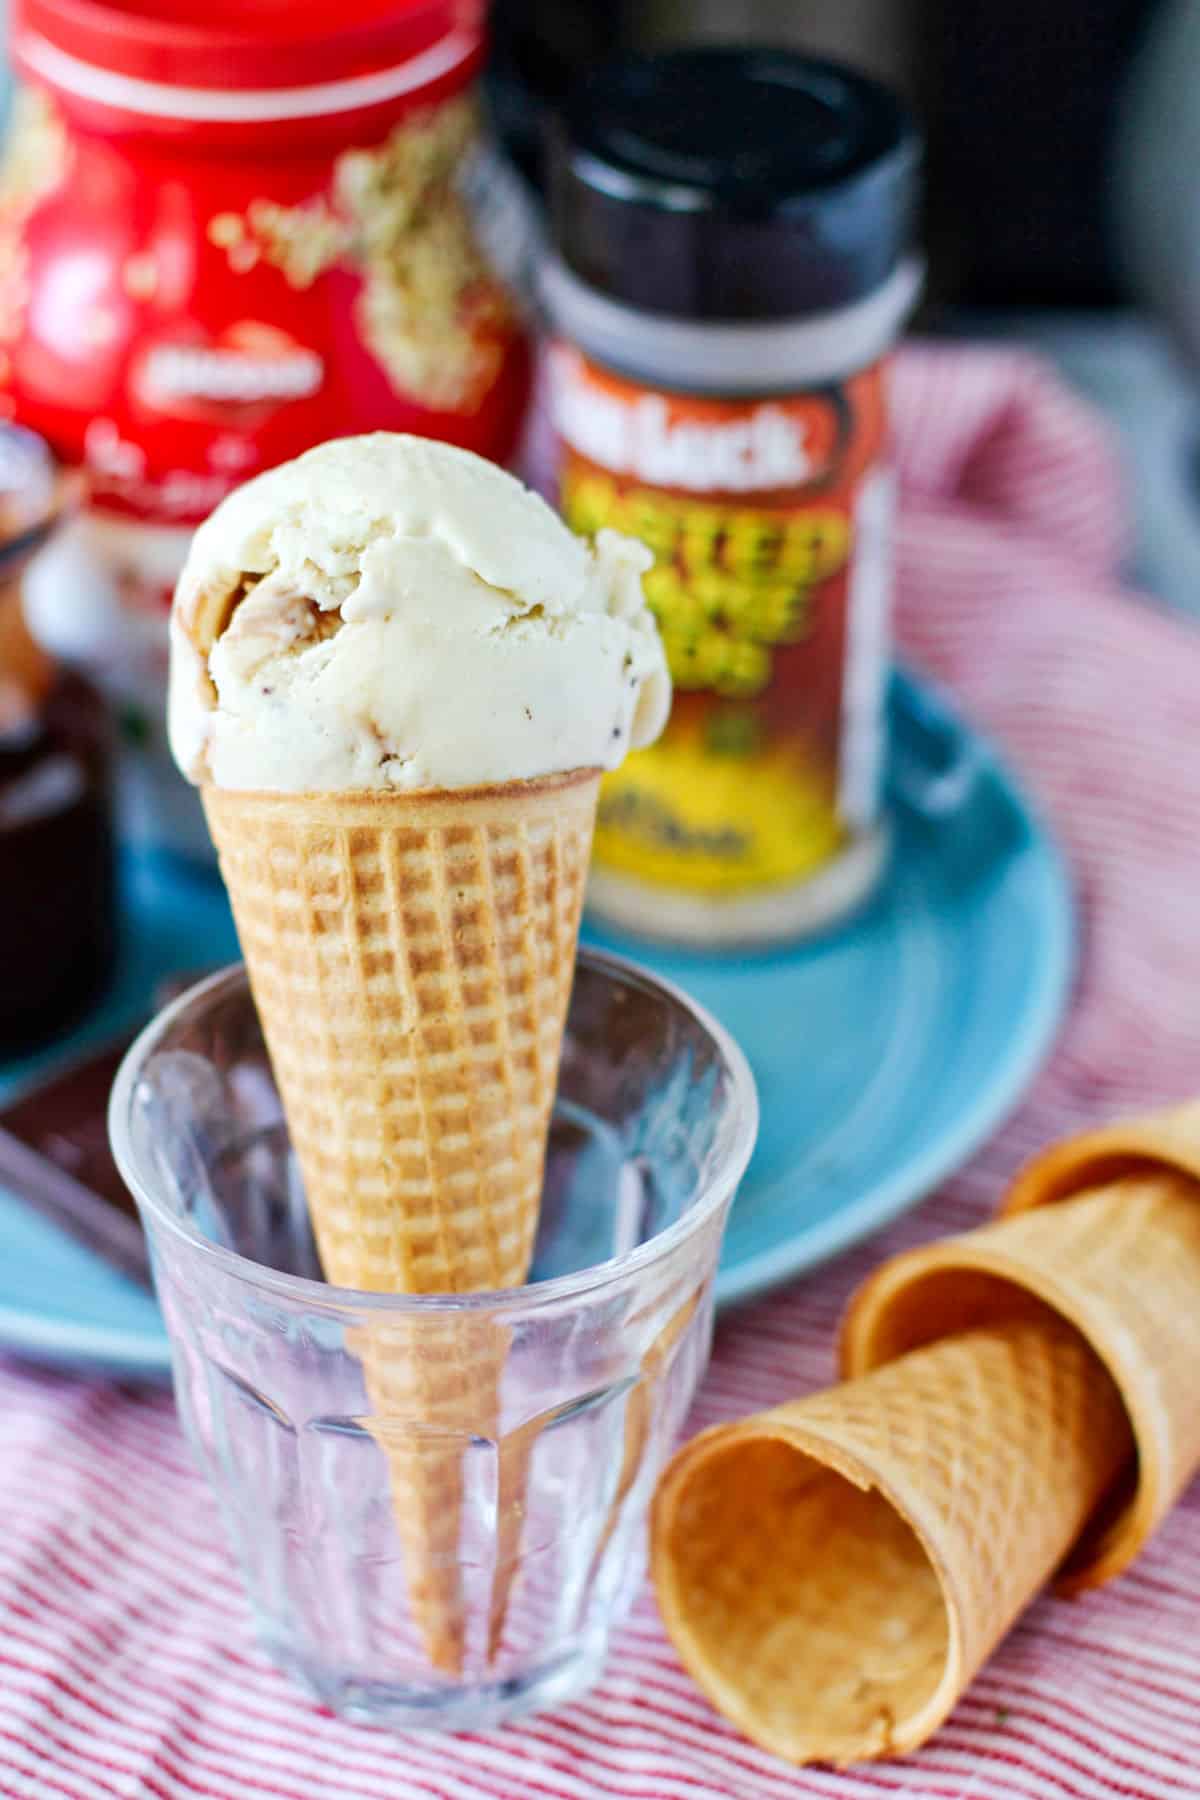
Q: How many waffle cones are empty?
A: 3